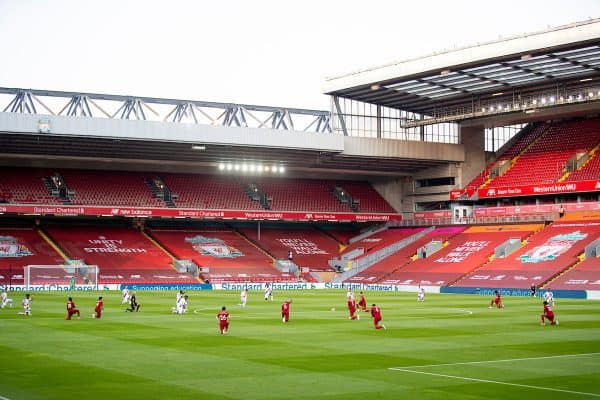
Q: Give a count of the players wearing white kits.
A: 10